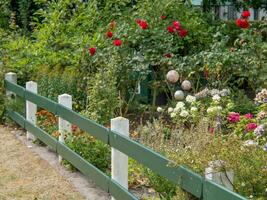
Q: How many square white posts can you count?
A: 5